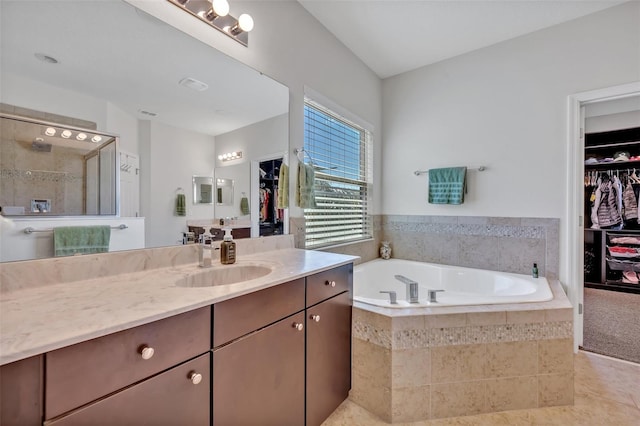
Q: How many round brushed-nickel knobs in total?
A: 5